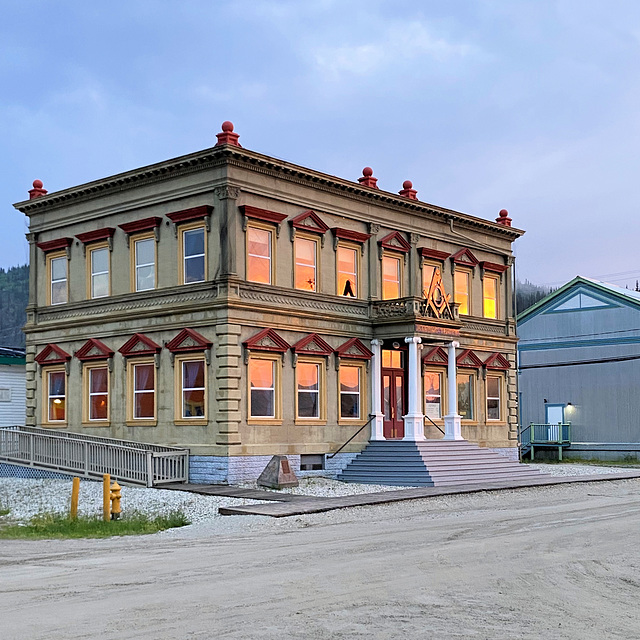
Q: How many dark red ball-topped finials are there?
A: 5